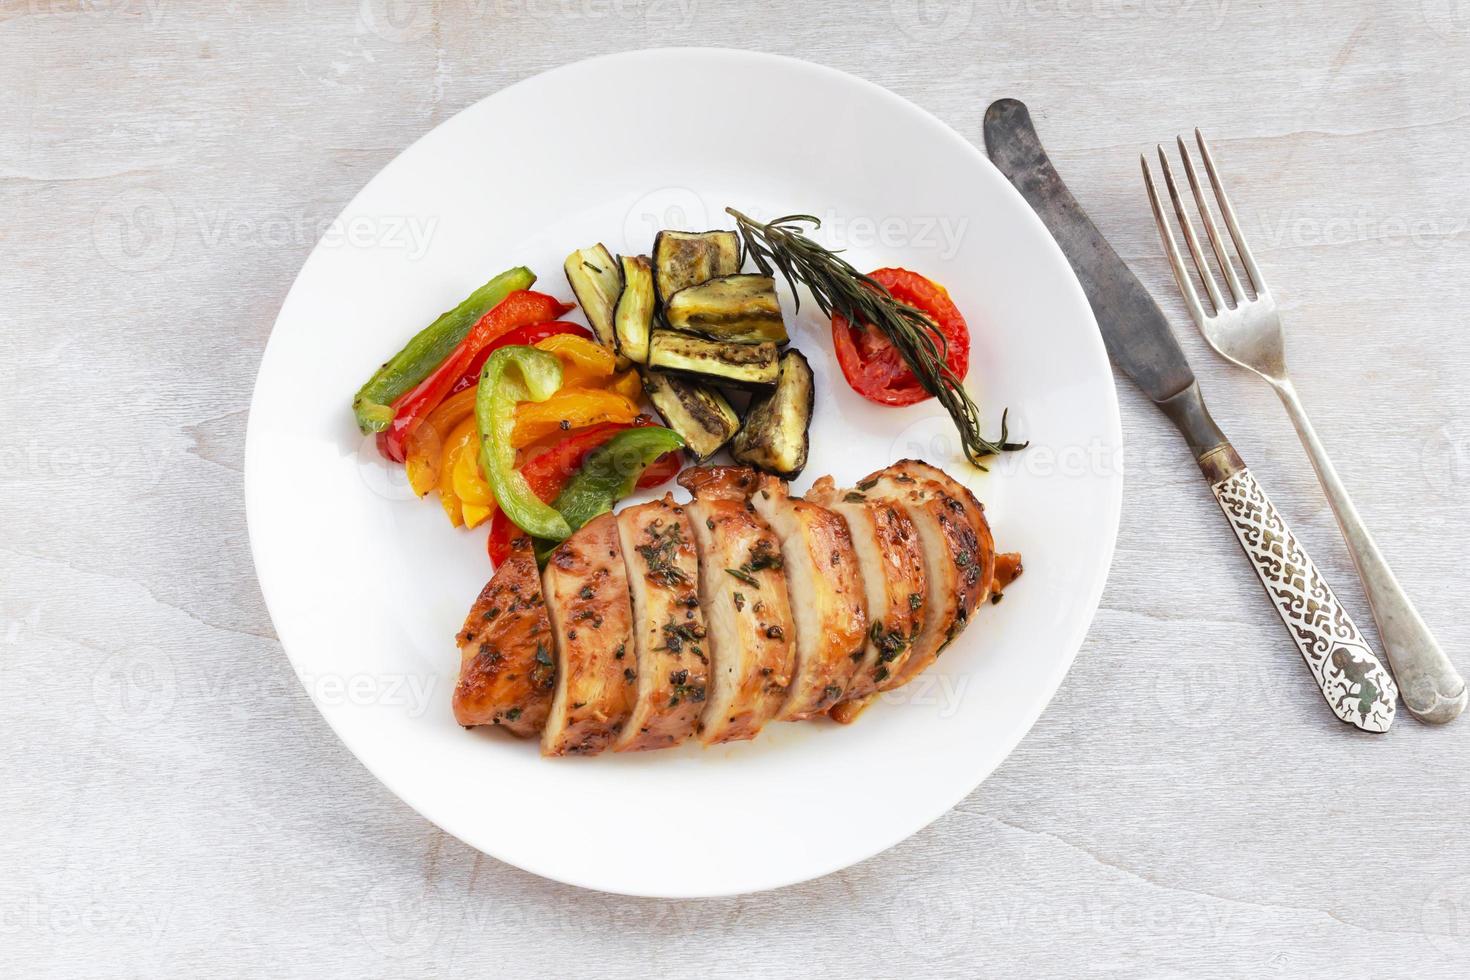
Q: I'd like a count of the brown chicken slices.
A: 7